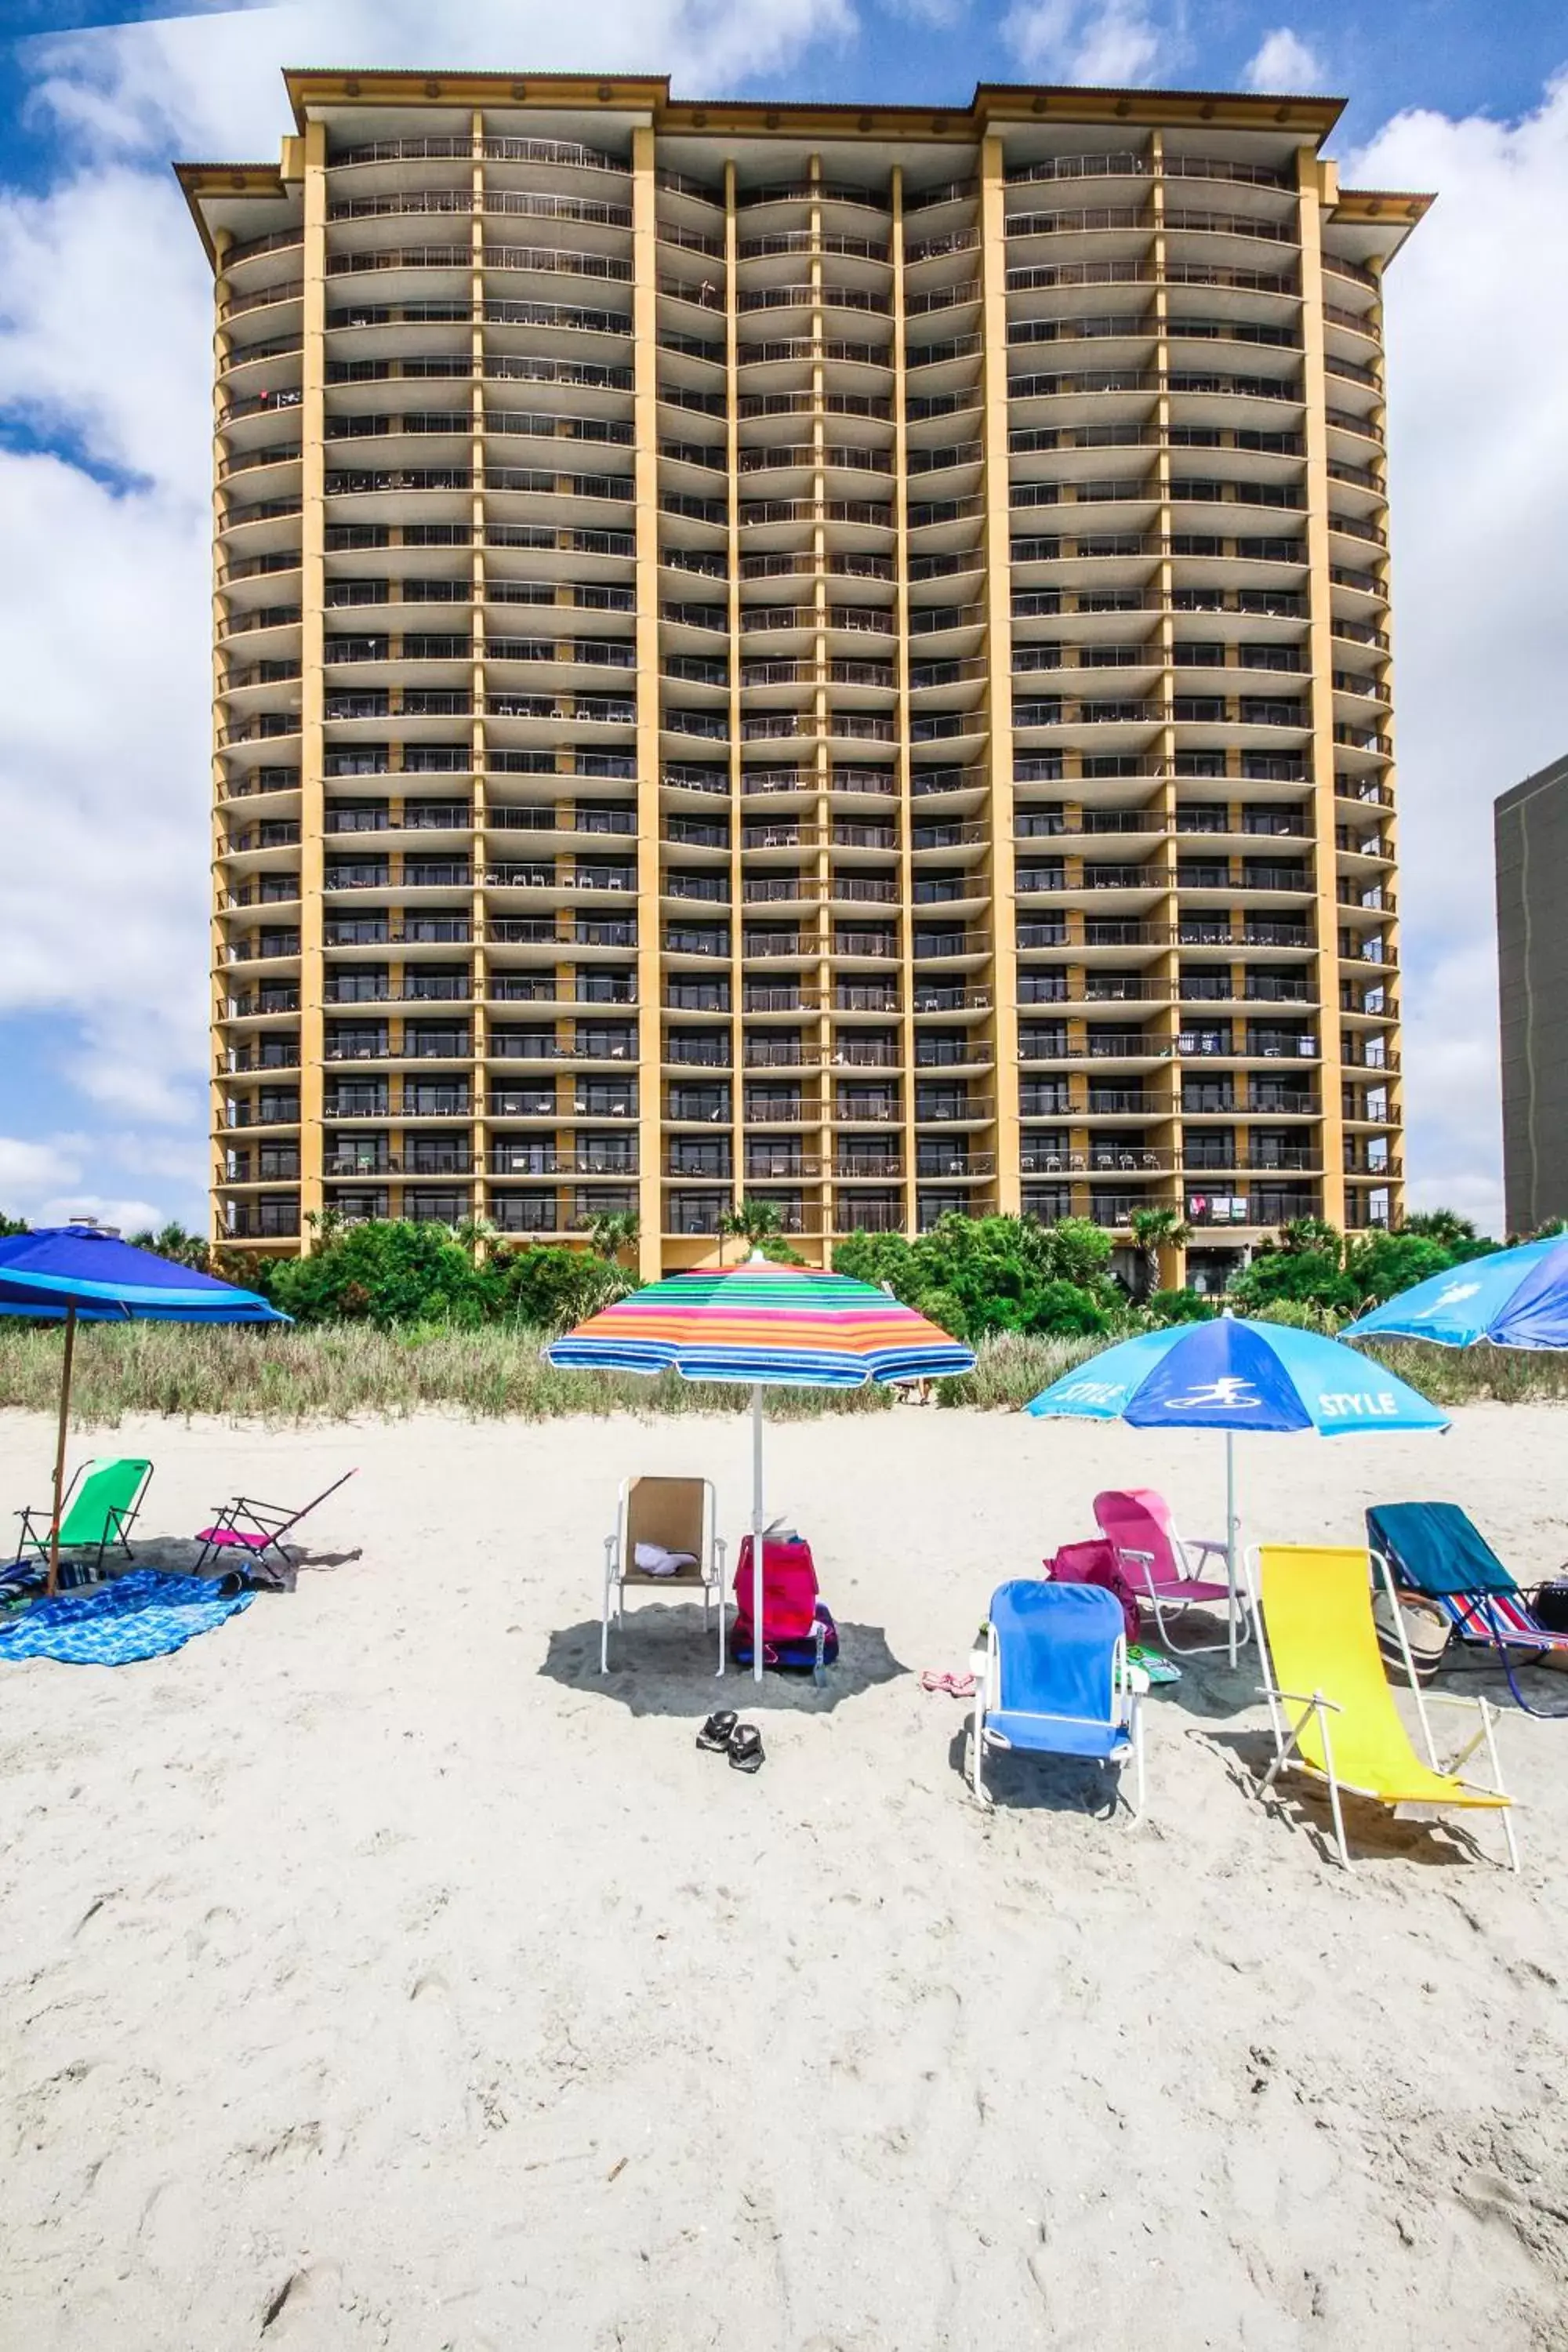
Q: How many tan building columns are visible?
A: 11